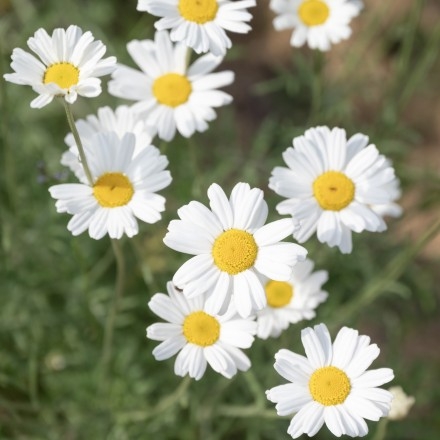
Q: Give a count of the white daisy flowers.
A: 11